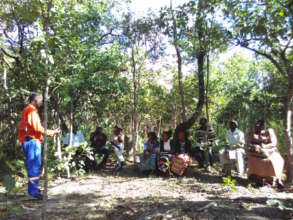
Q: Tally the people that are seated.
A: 9